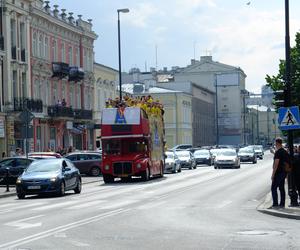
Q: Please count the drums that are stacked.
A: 0